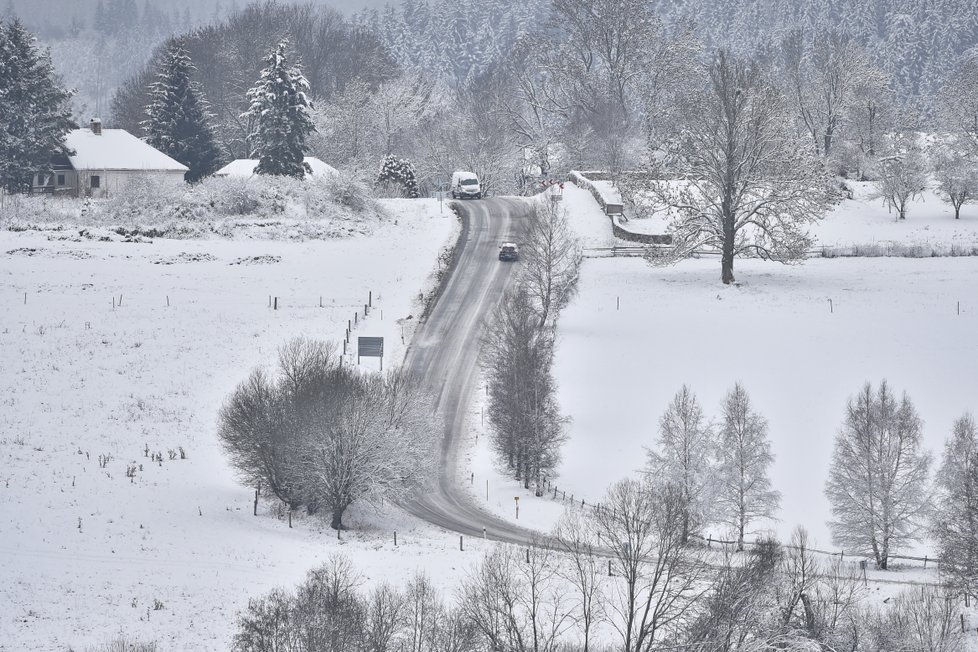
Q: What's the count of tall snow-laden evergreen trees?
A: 3